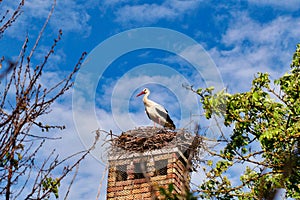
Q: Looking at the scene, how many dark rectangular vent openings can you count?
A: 3